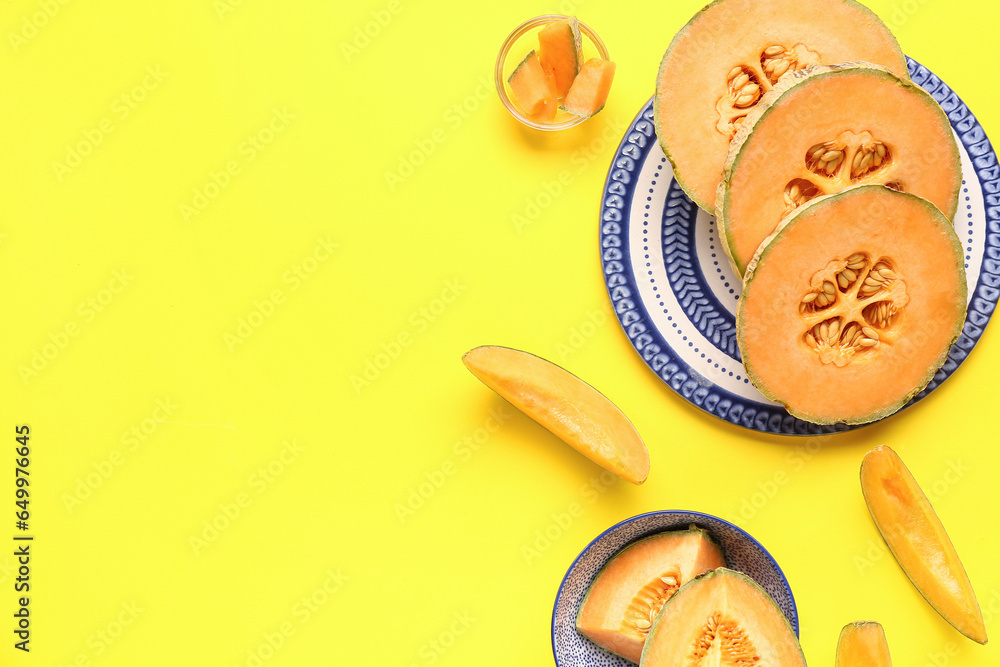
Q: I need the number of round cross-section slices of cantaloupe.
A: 3